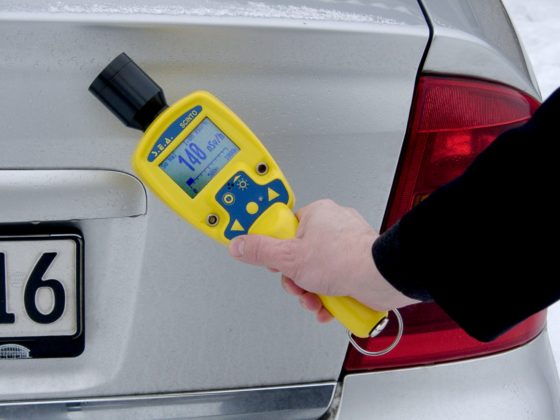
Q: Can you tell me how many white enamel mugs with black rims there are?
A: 0